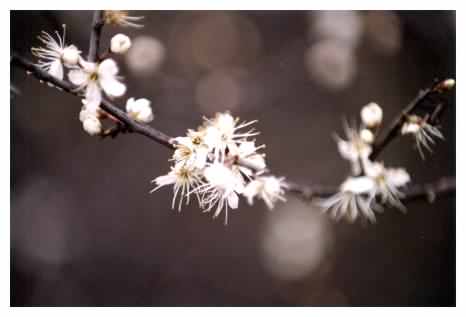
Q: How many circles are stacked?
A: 2